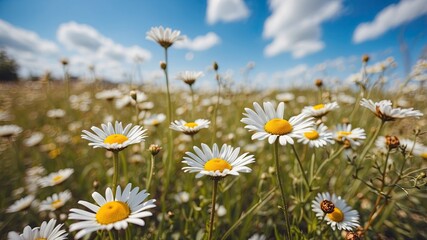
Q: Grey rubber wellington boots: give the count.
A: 0